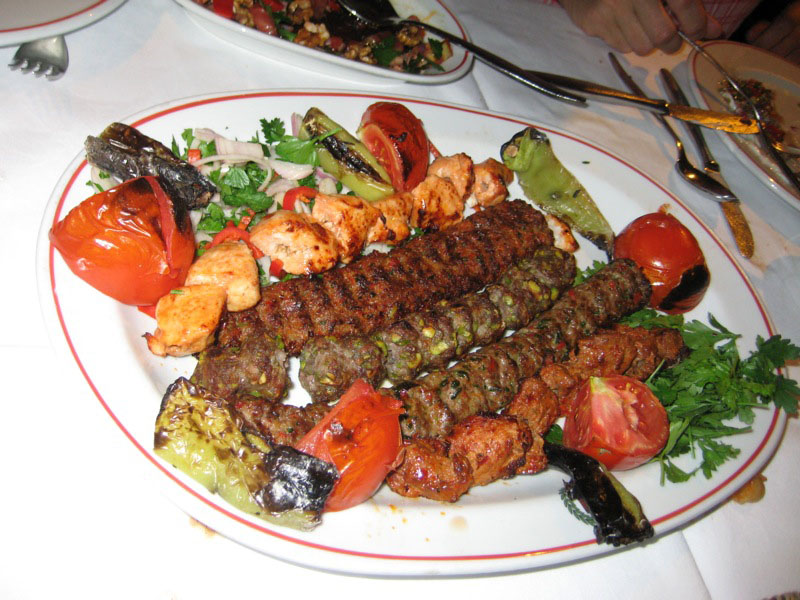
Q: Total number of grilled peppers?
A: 5